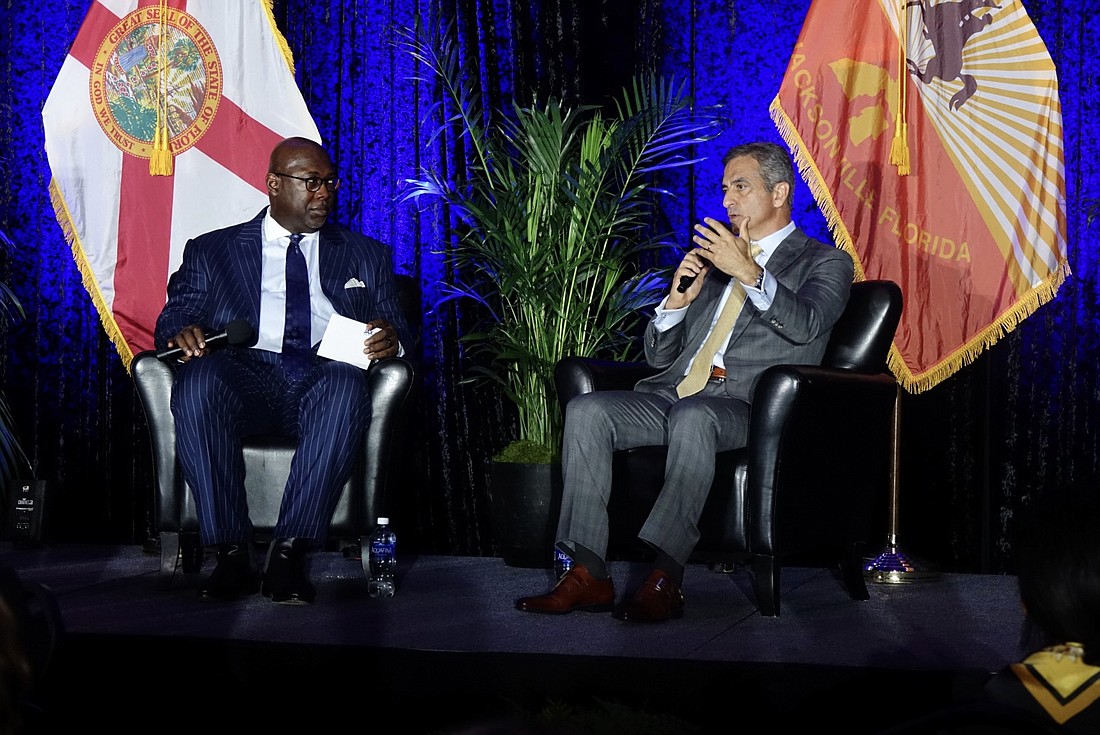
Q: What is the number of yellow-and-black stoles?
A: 1